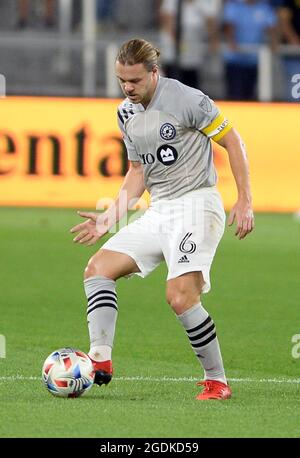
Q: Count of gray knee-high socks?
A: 2